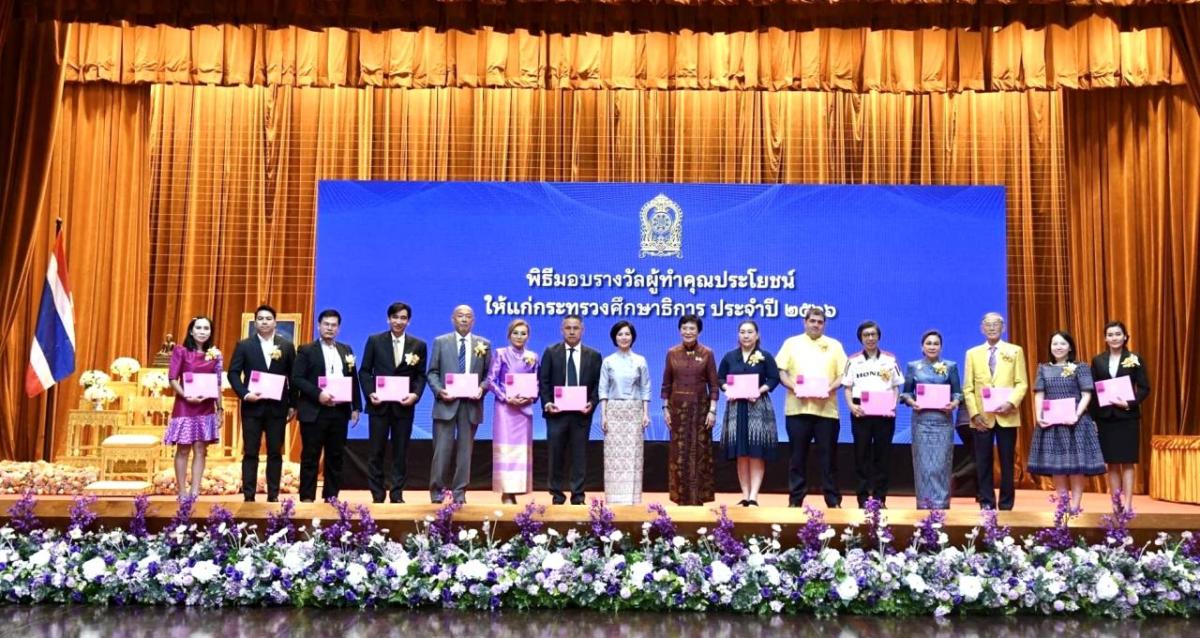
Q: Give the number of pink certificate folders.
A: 14